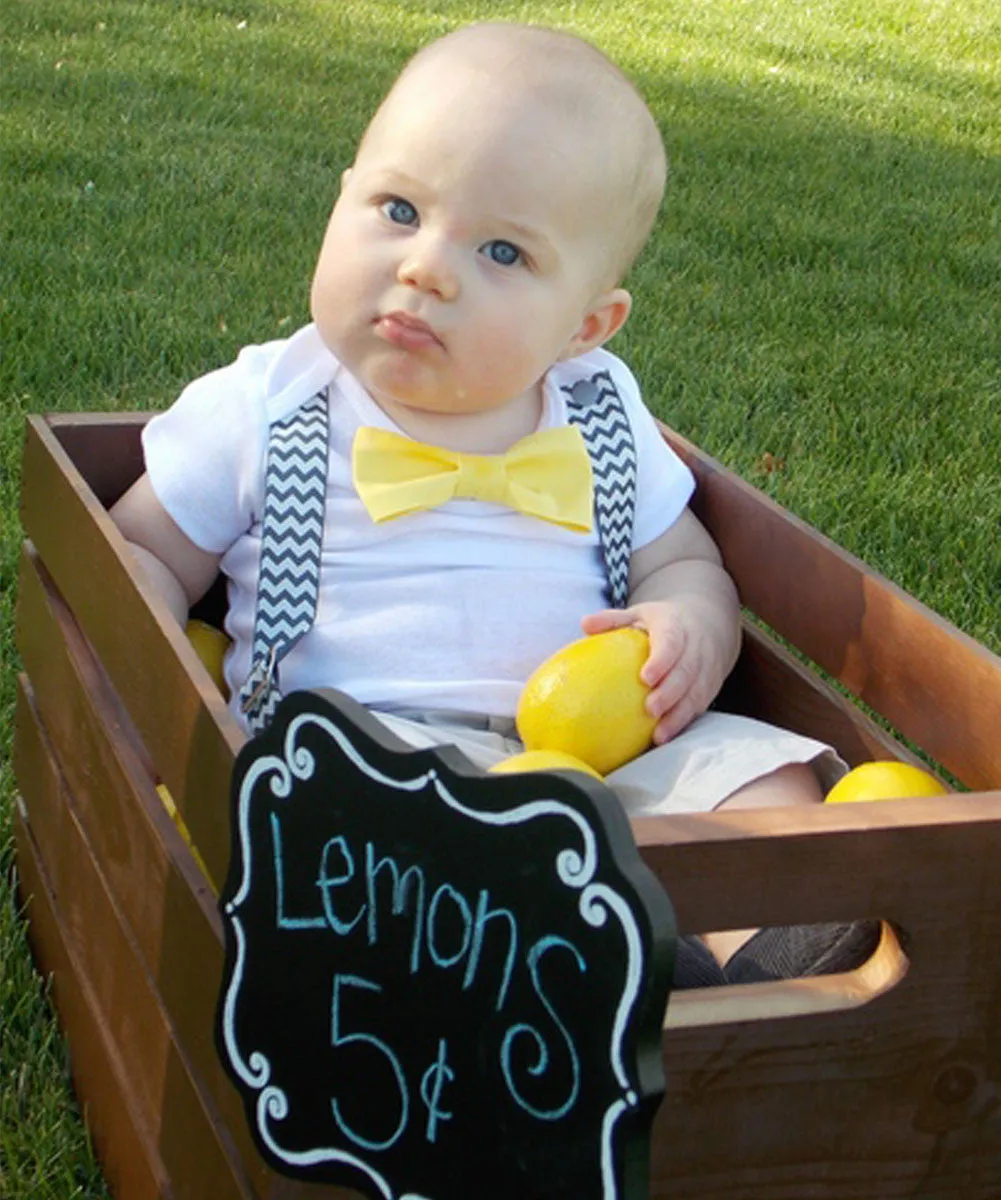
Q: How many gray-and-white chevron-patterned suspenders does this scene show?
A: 2